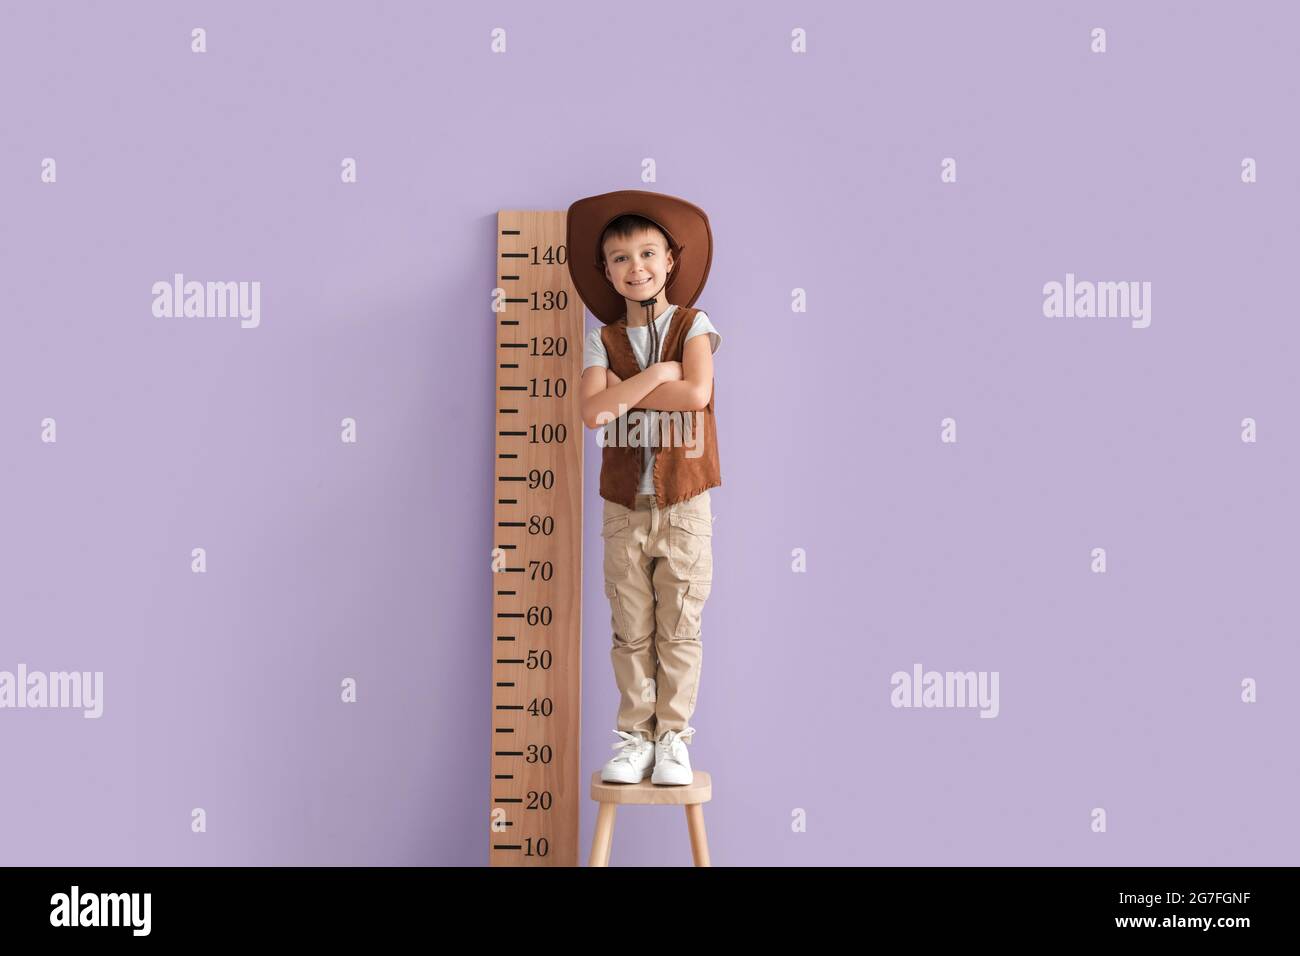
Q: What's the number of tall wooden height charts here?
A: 1